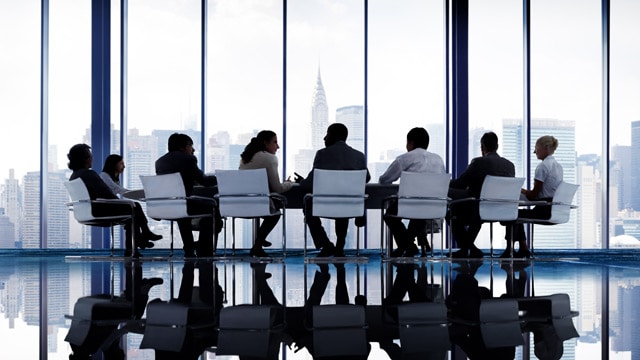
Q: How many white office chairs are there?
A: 7